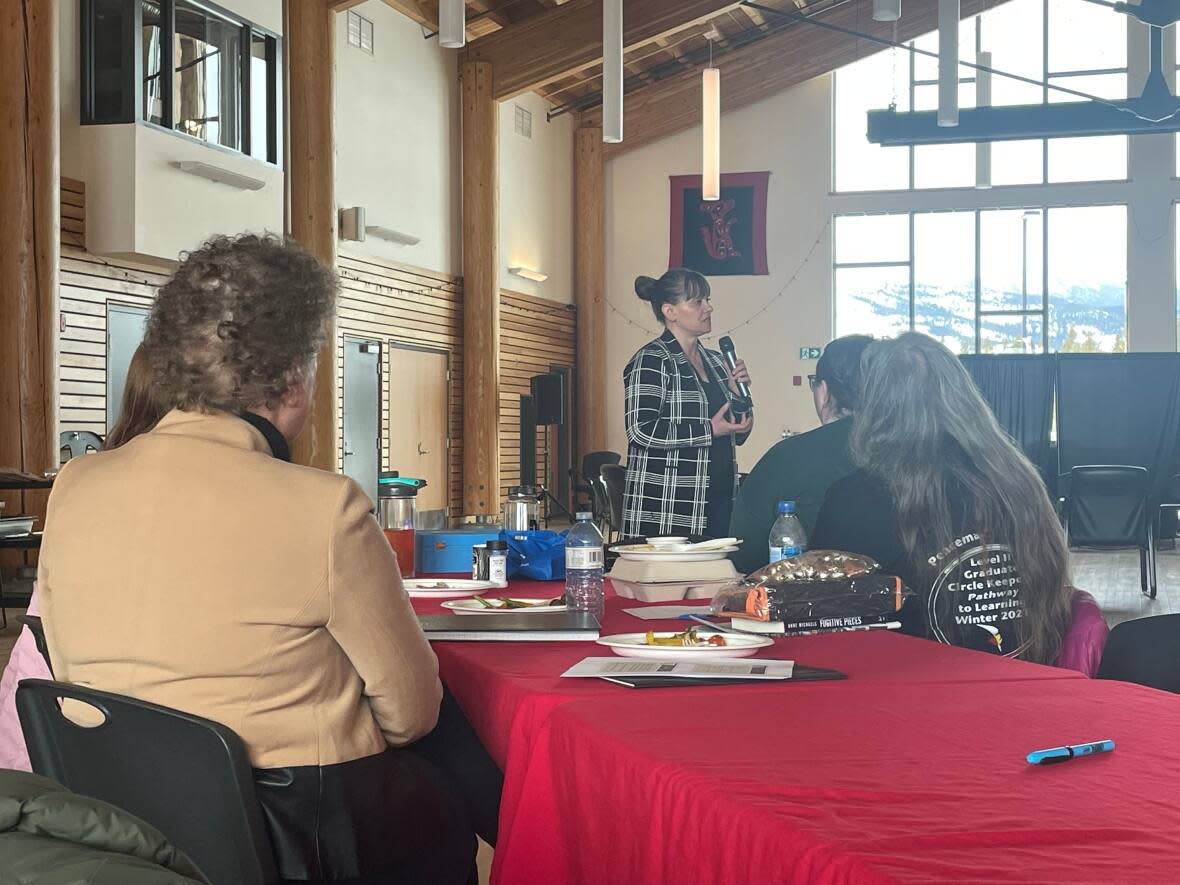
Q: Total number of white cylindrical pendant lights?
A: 6